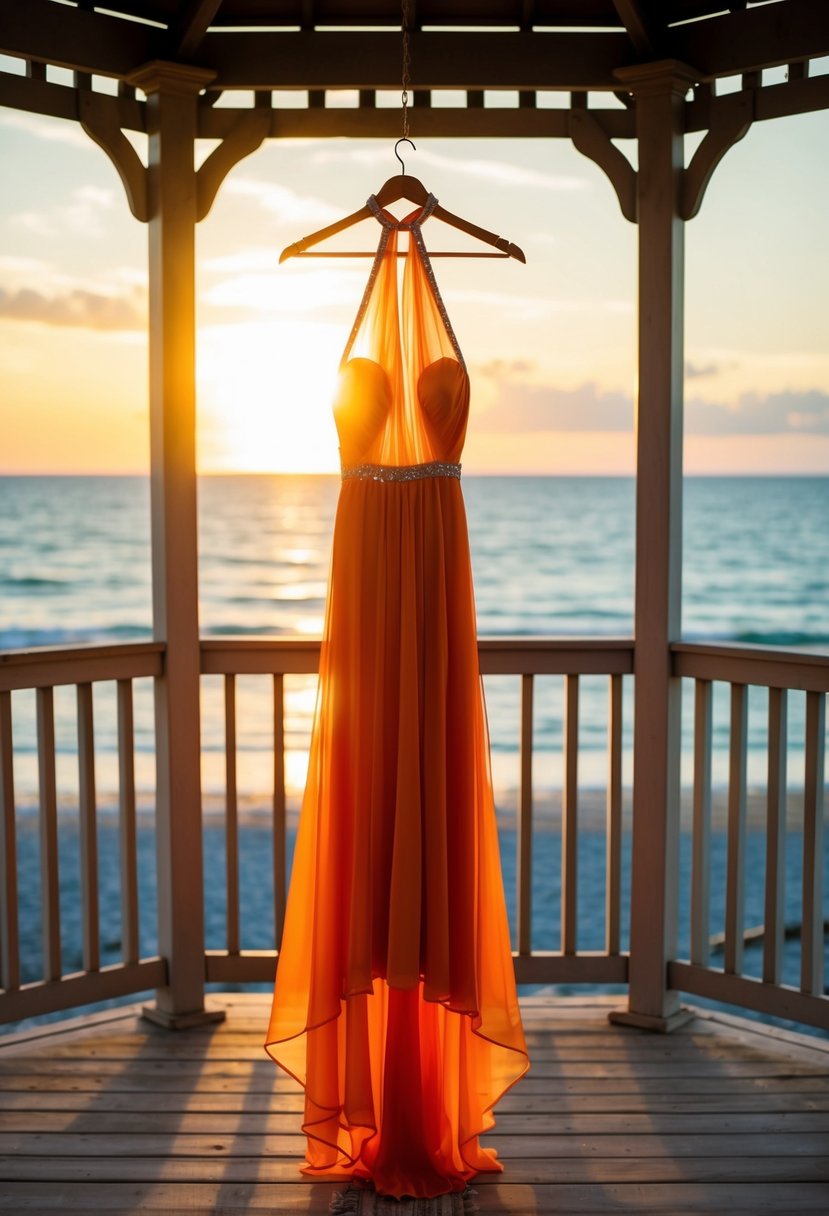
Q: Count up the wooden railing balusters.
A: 13